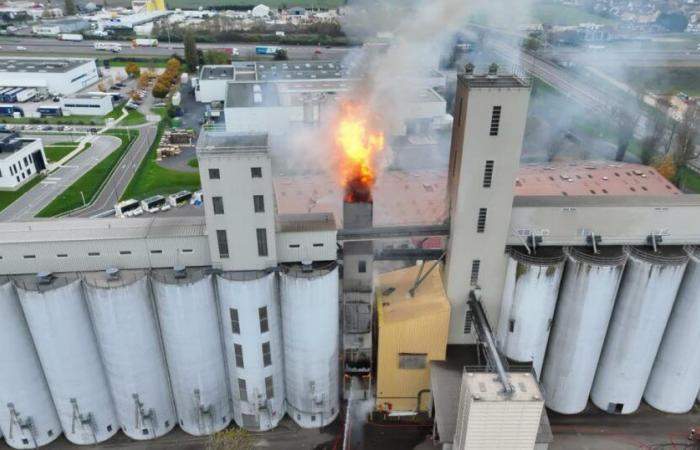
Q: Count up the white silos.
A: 10